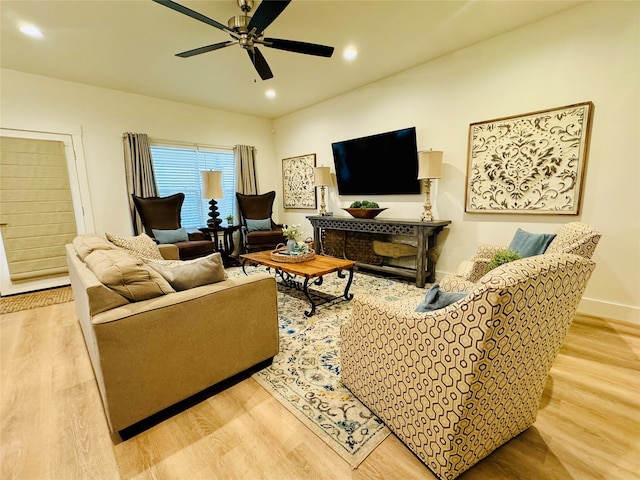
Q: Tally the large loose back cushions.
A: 2